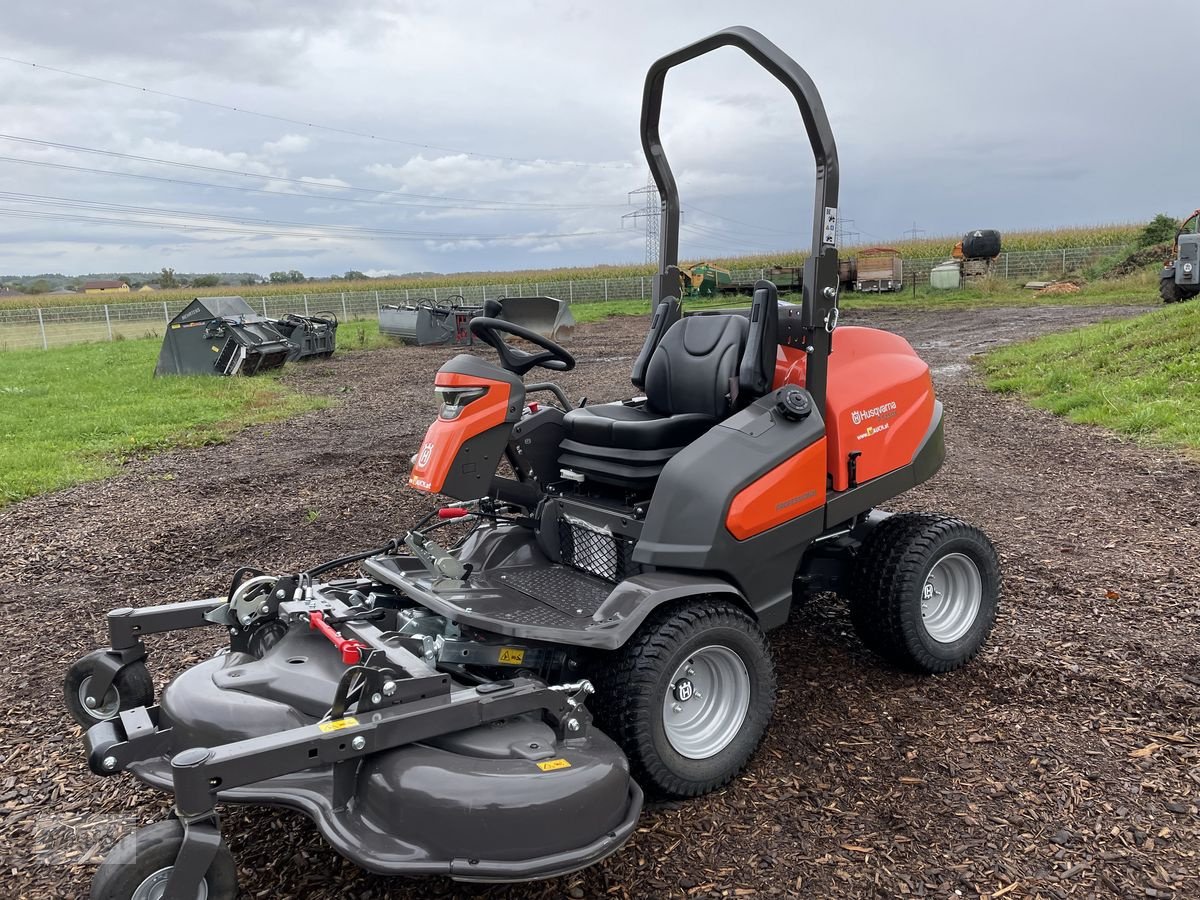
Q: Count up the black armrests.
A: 2